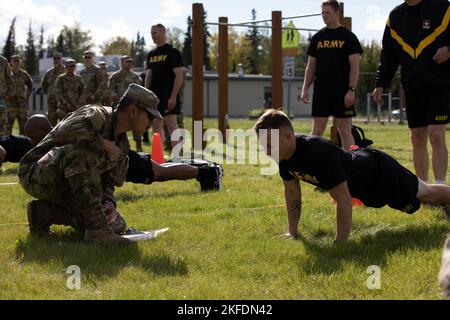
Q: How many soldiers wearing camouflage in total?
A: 8